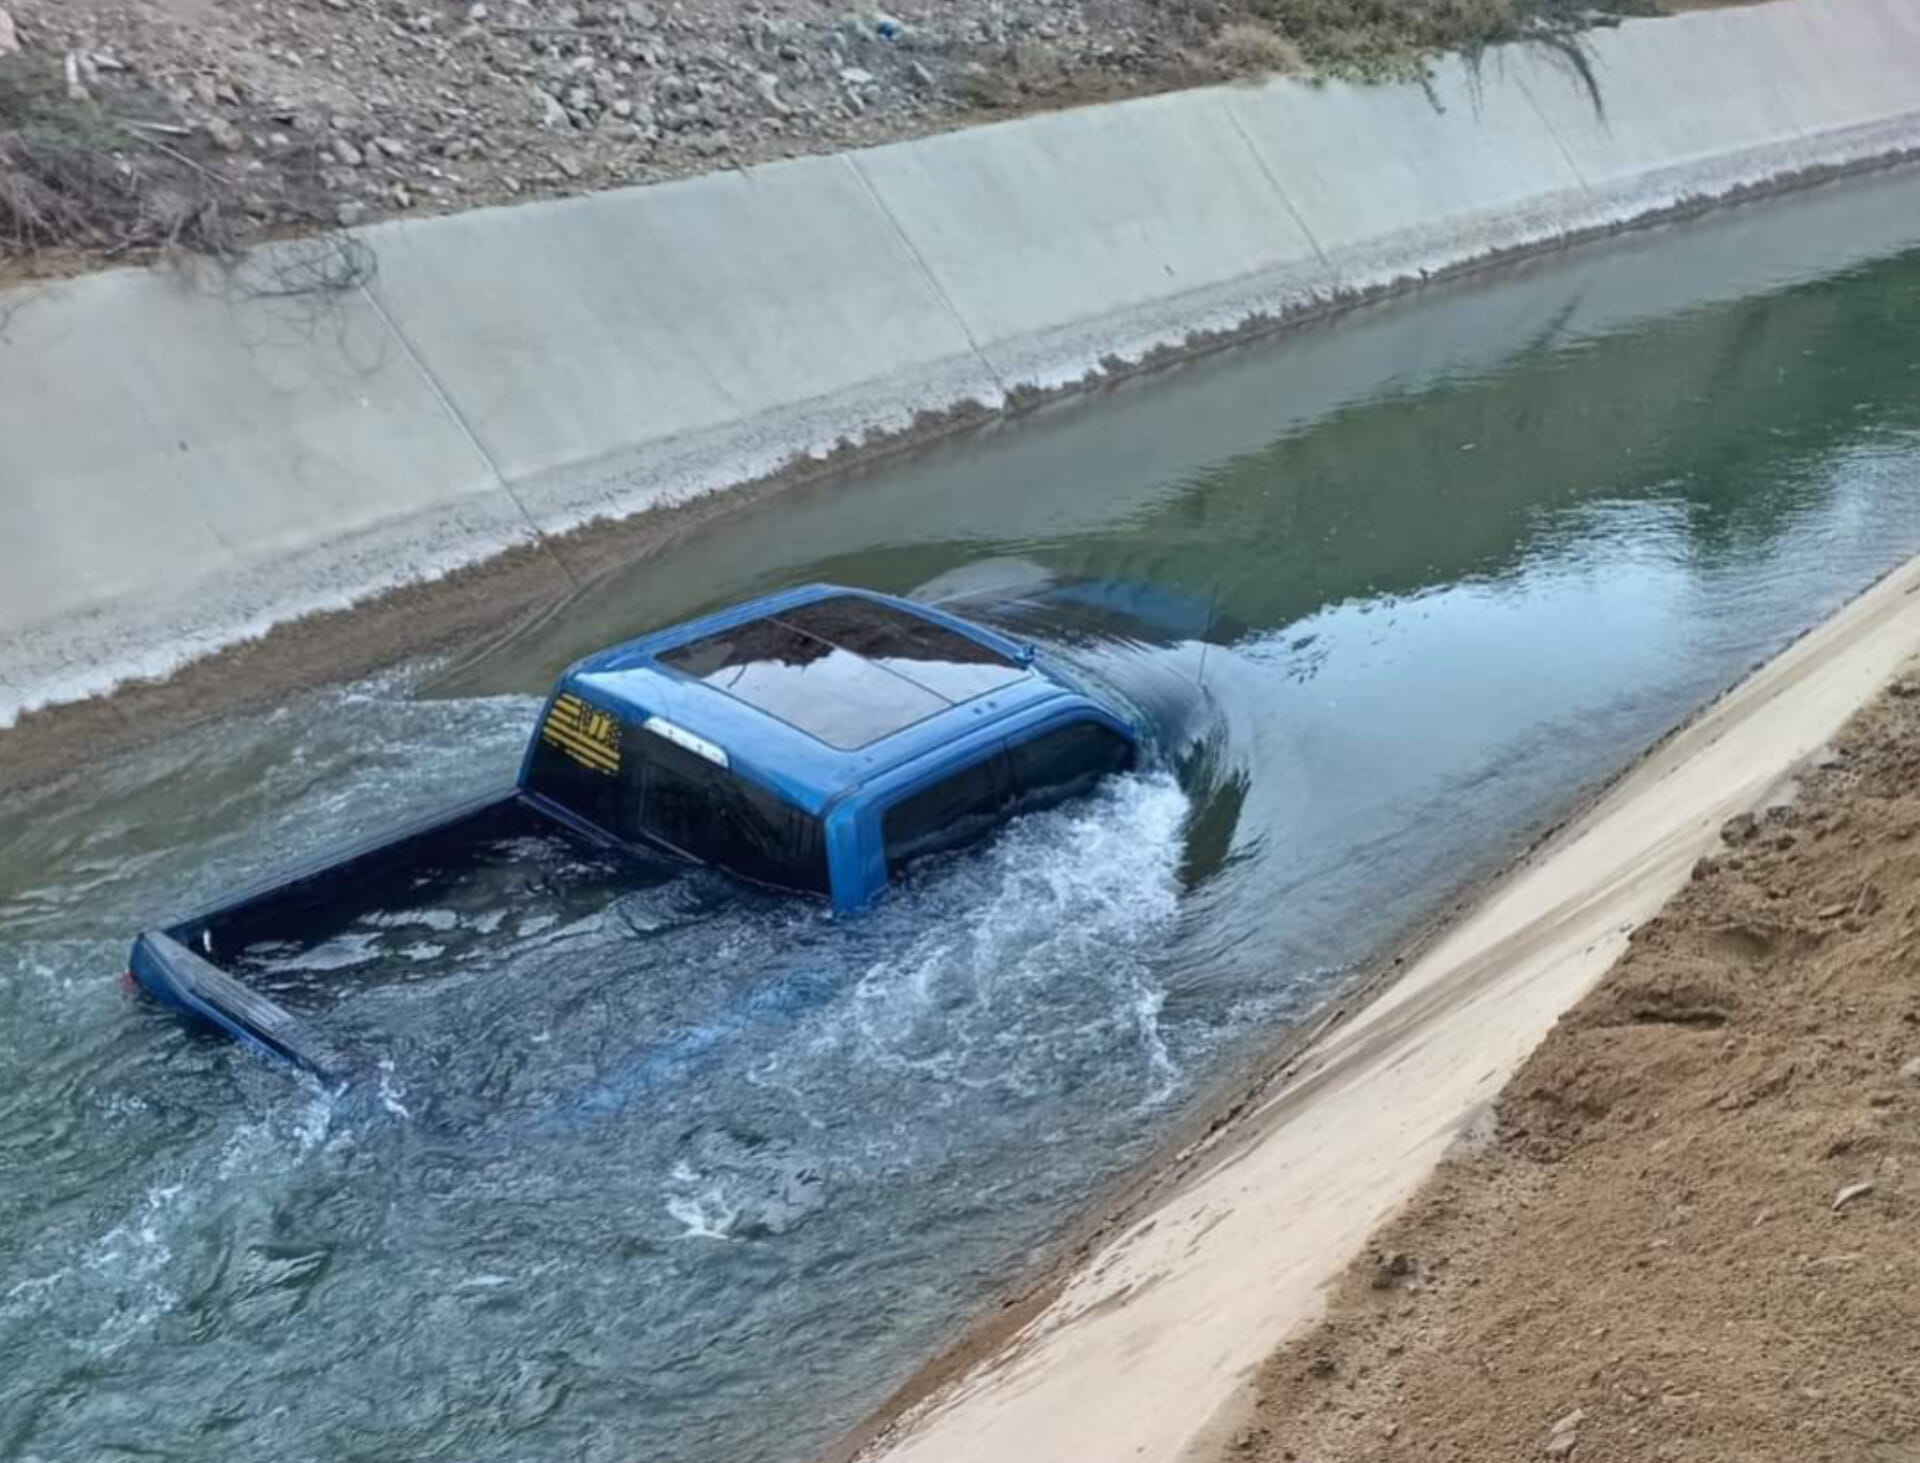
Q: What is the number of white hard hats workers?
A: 0